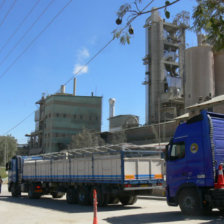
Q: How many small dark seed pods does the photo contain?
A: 4